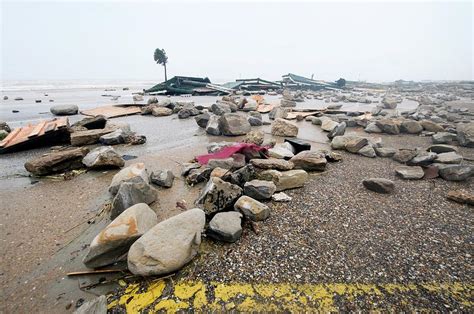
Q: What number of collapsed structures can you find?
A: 3